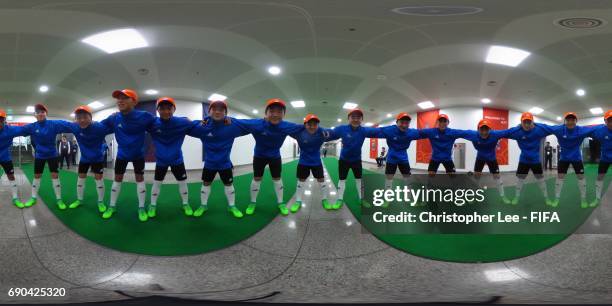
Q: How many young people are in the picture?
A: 15